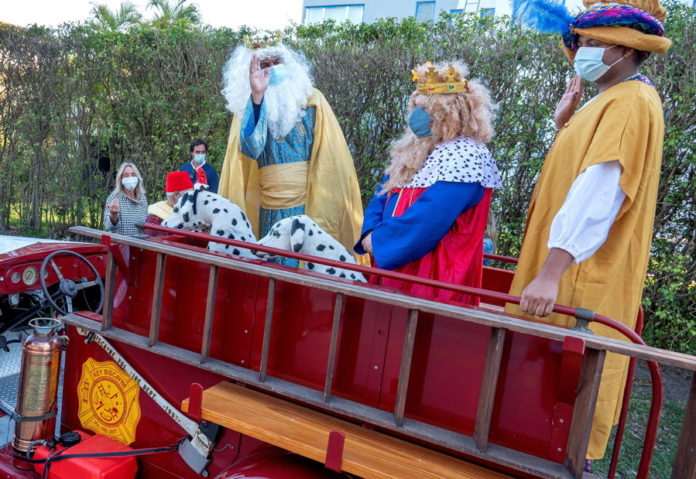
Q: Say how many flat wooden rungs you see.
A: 9